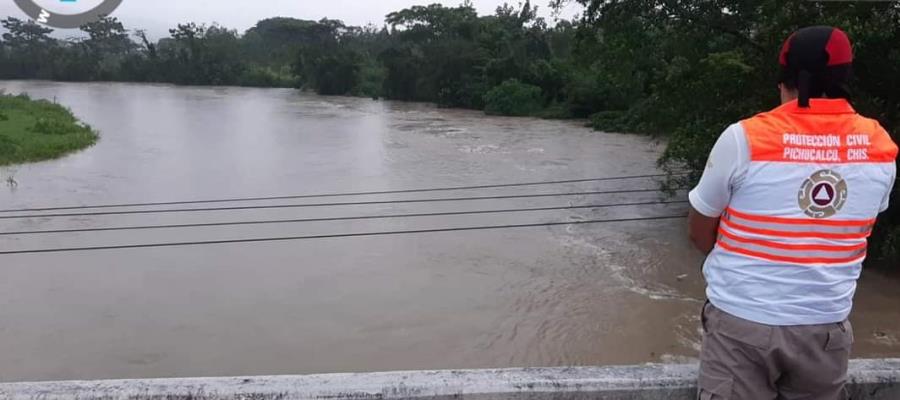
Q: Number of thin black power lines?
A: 4